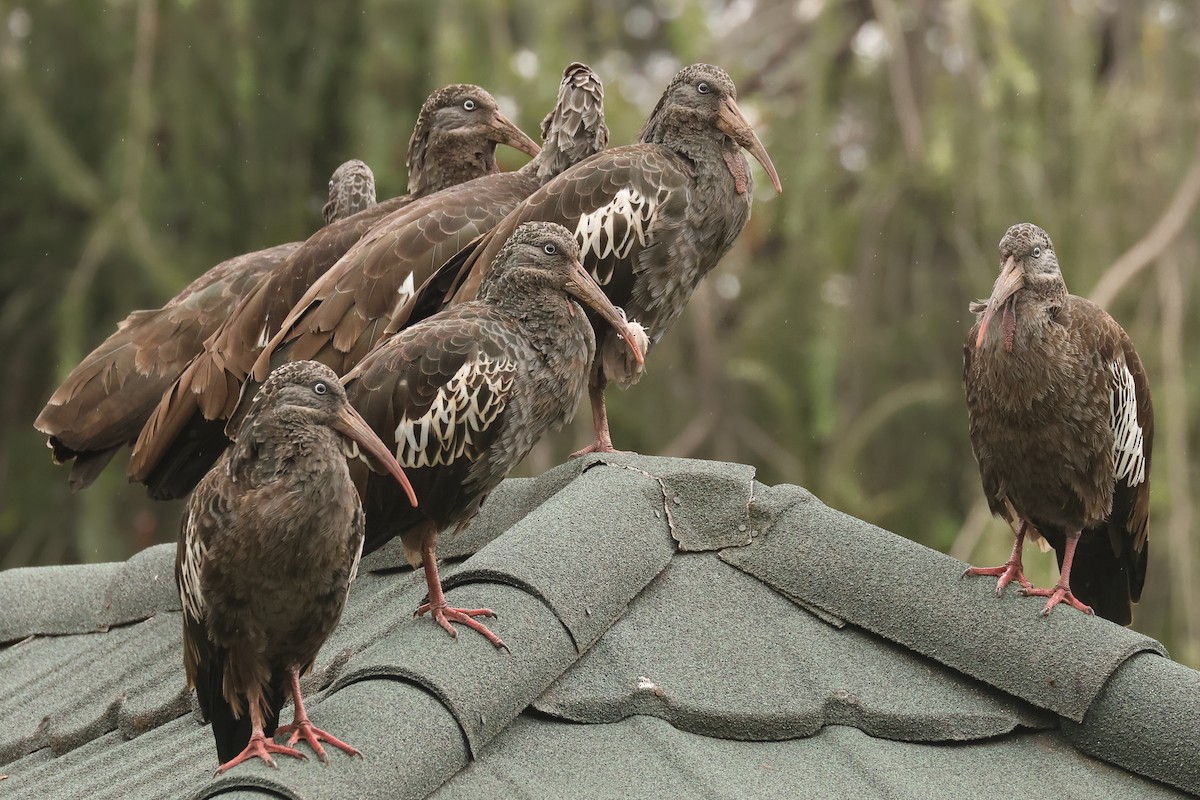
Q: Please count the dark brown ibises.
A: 7